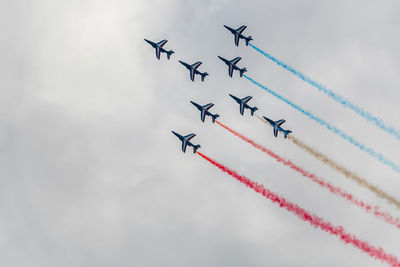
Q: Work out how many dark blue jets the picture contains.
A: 8